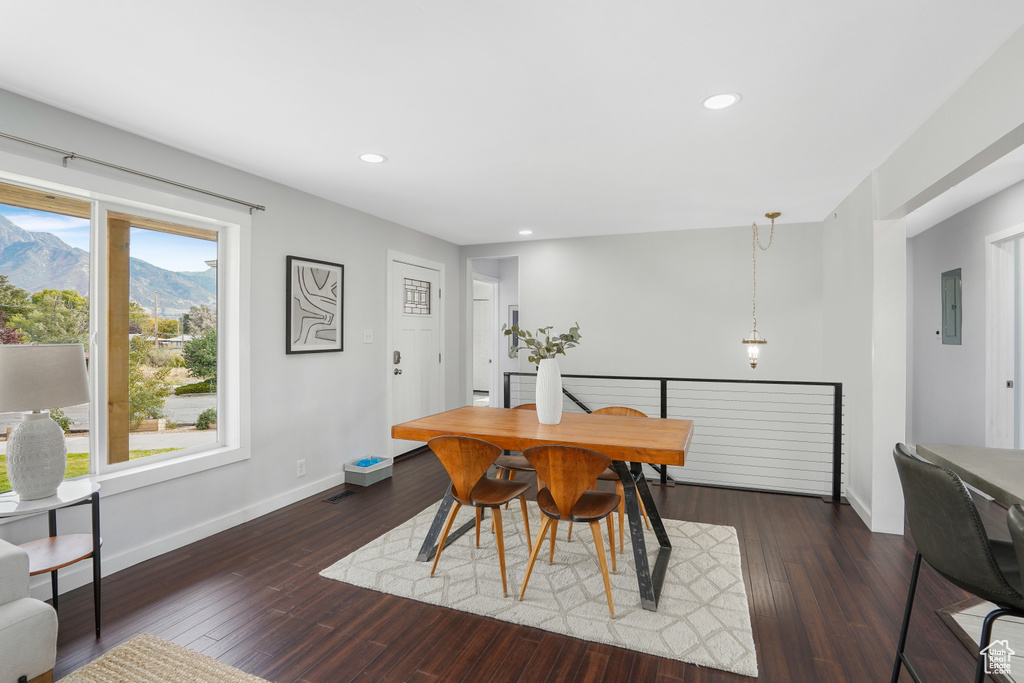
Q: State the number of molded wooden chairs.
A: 4